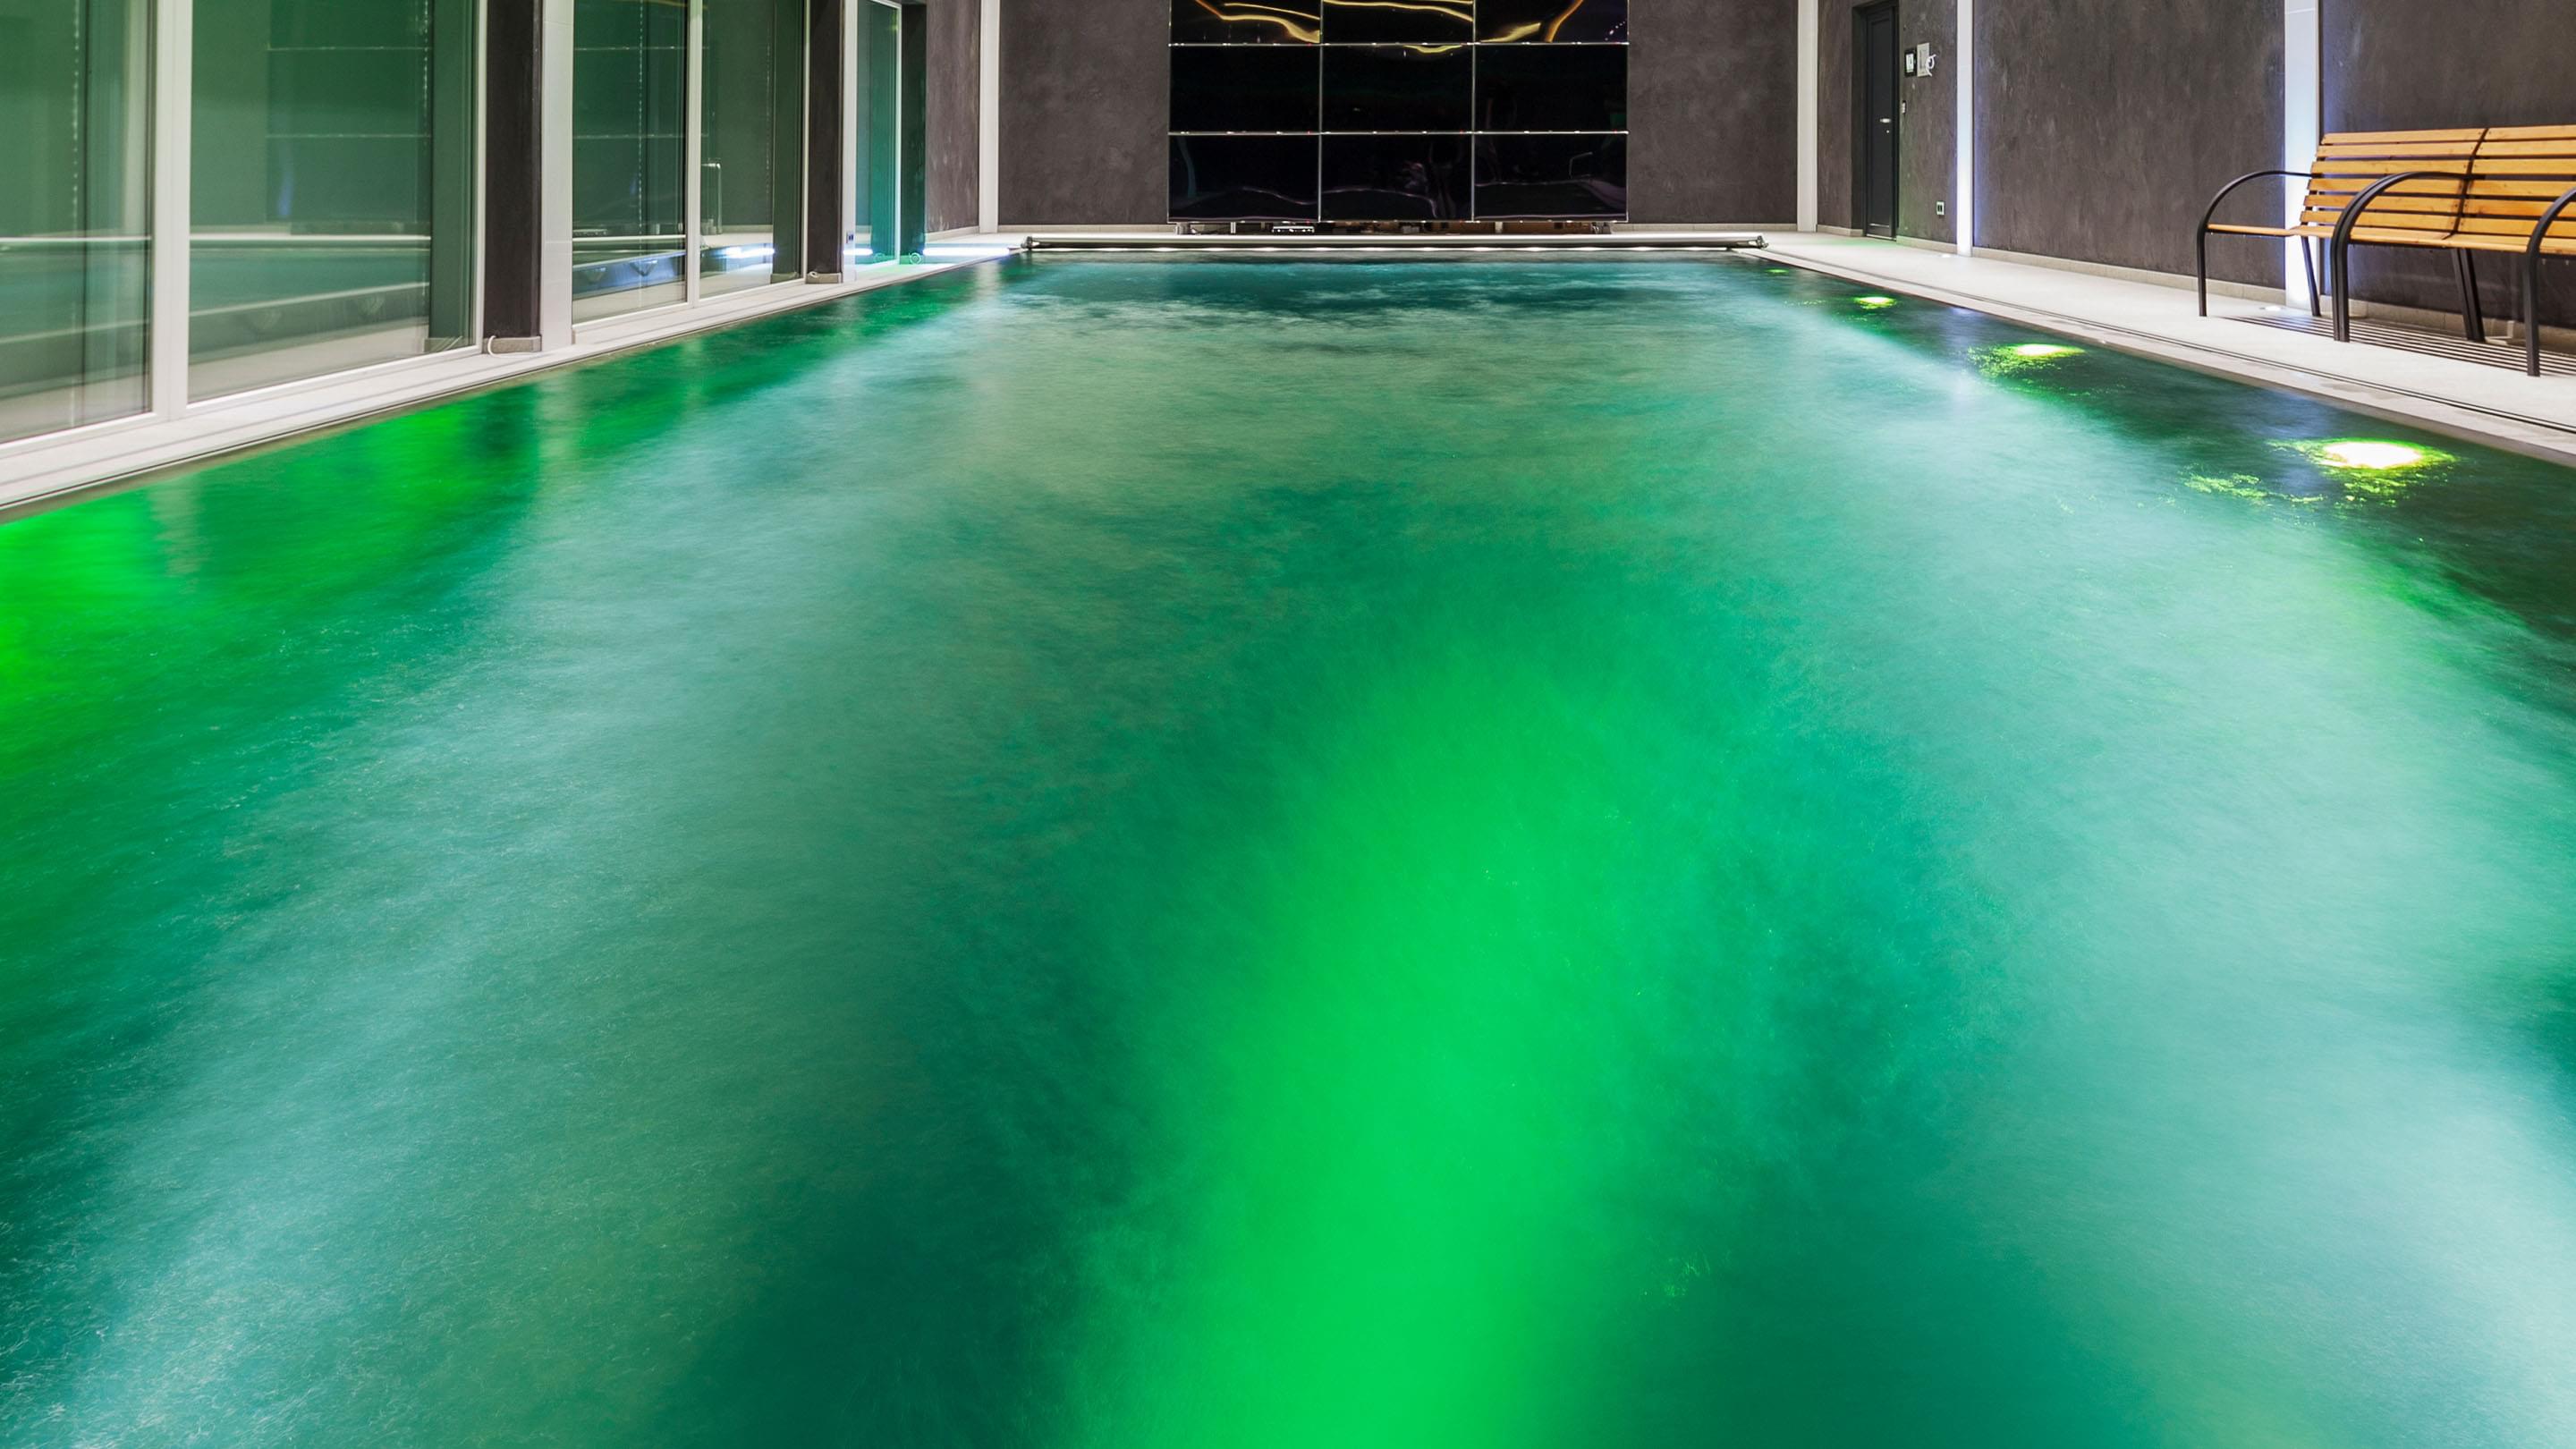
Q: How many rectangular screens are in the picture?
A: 9